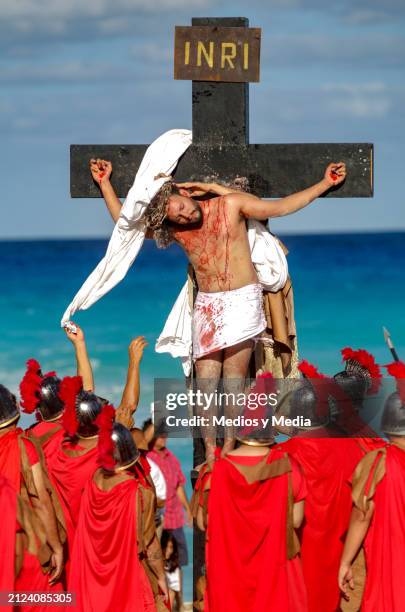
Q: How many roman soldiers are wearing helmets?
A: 8